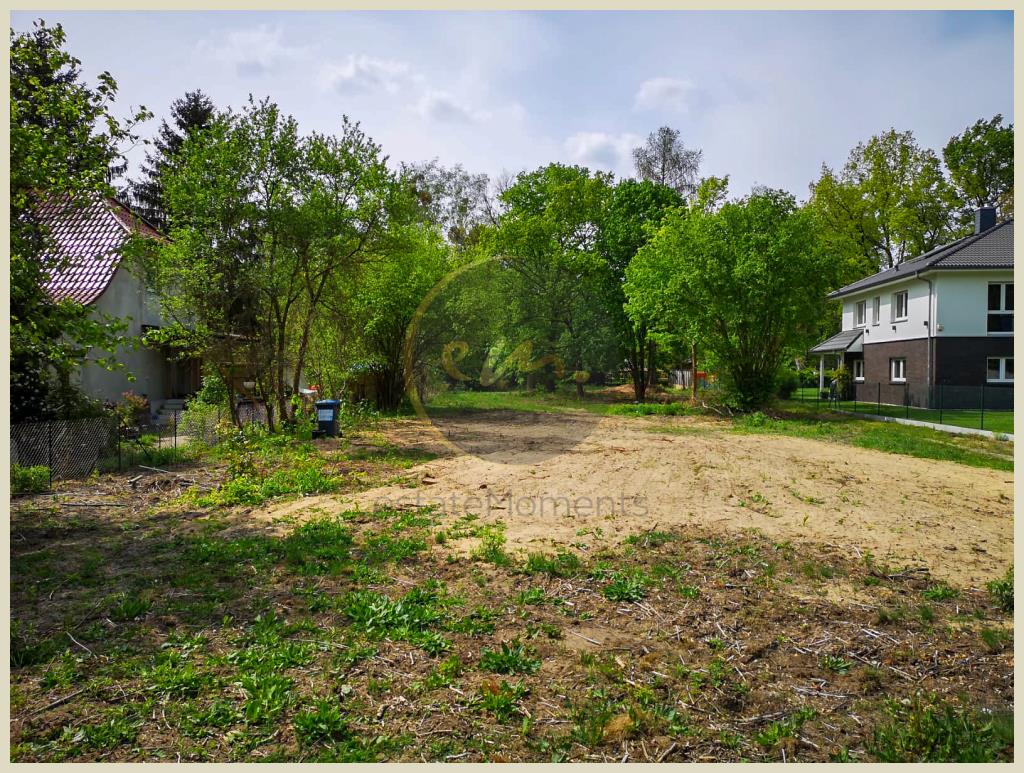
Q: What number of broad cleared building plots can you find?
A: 1